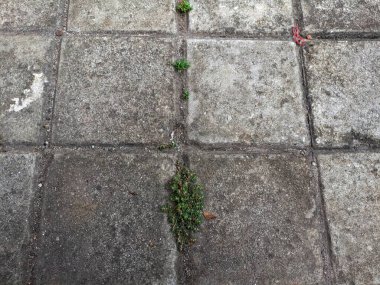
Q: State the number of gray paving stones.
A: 12